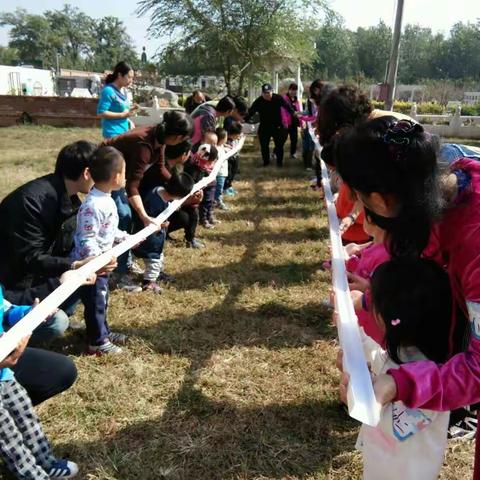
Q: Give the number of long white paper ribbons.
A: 2